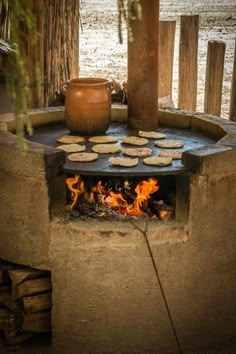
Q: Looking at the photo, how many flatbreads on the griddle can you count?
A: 12